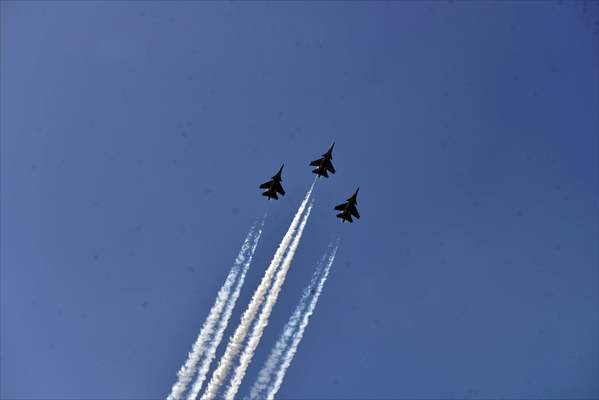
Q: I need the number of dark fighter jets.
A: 3